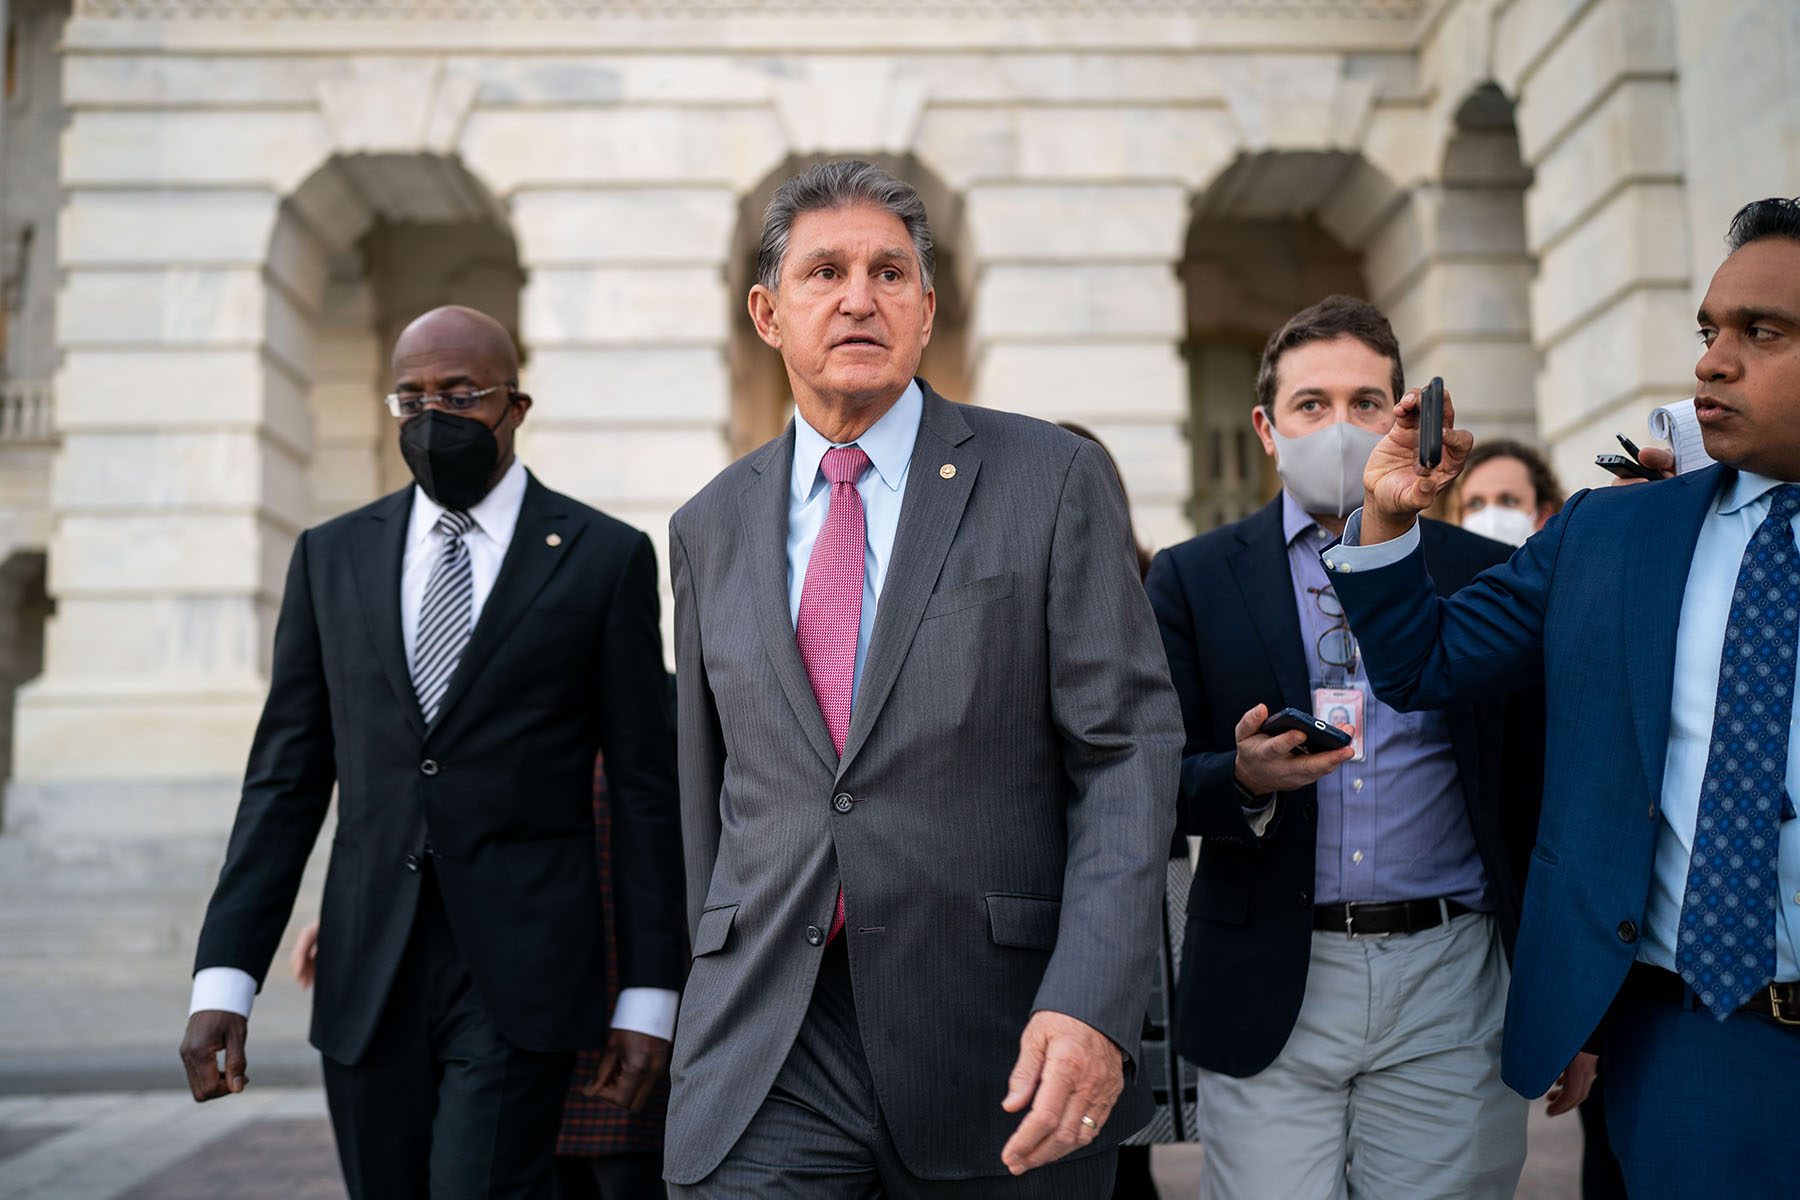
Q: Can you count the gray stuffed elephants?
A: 0